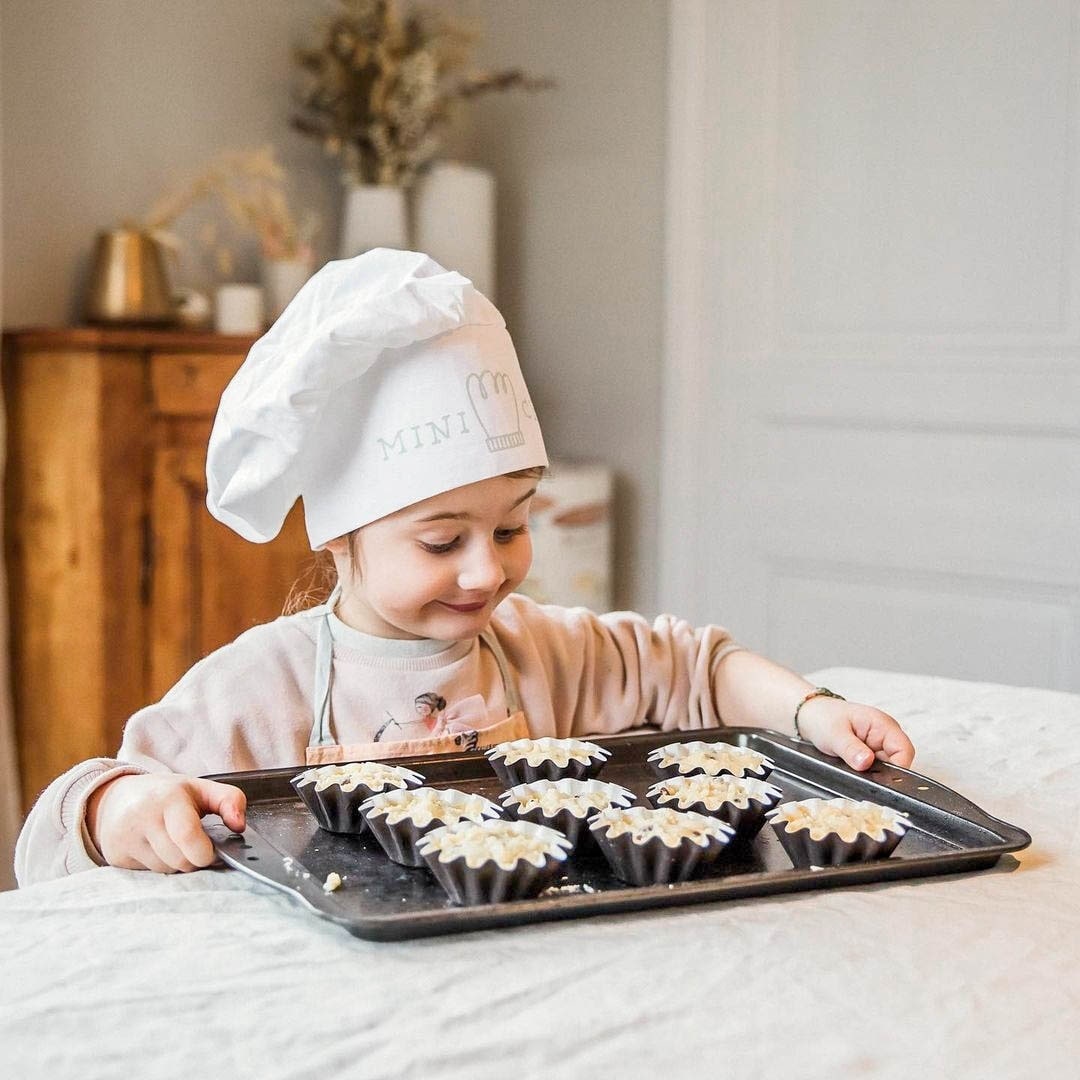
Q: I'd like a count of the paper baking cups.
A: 9